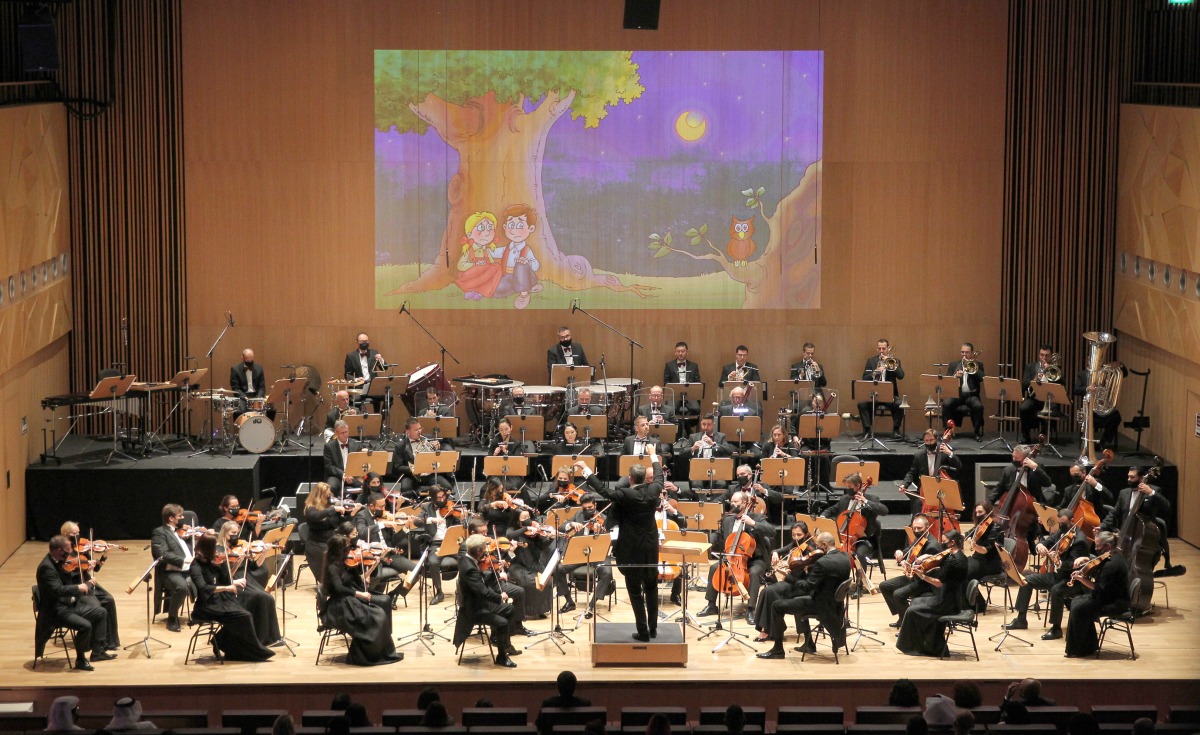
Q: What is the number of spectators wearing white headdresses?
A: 3